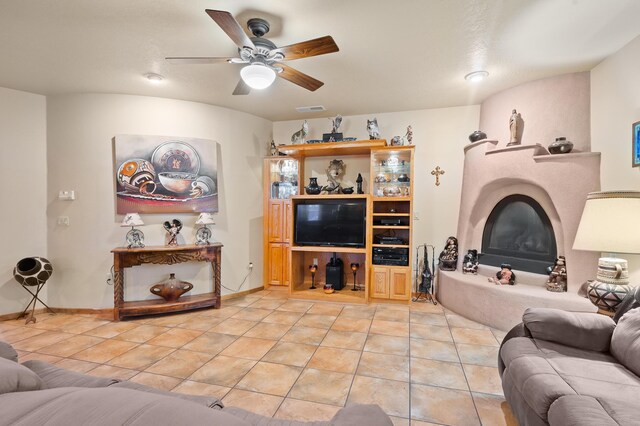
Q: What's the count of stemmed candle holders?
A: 2